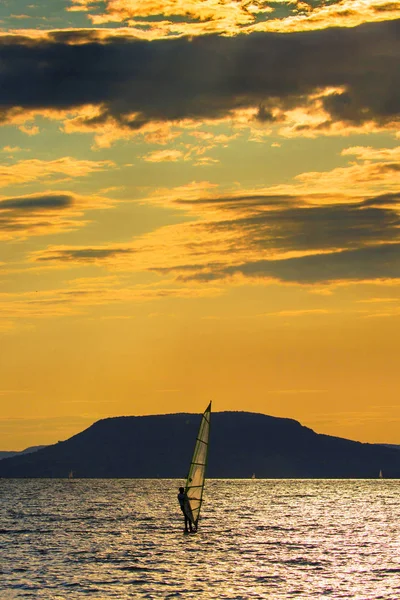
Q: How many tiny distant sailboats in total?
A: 3